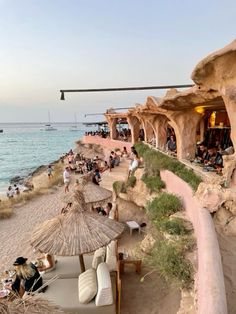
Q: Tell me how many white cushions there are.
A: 4